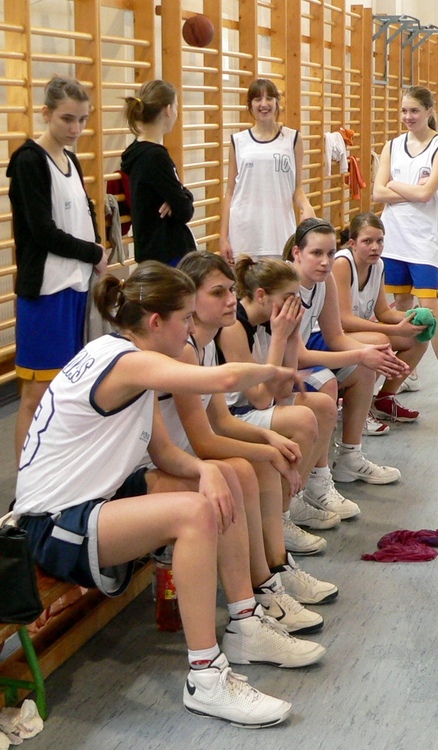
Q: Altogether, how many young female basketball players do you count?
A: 9